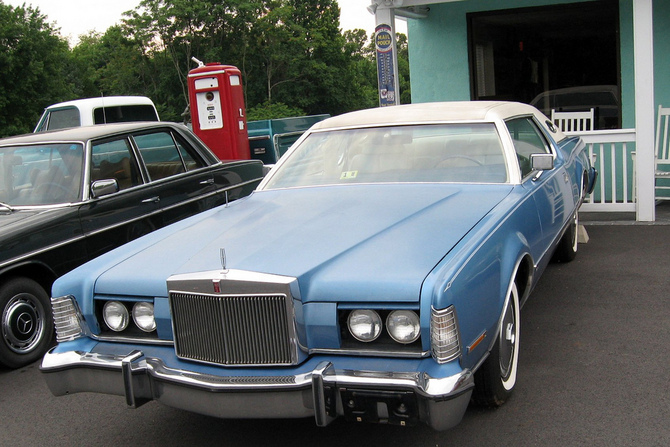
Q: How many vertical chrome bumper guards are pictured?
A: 2